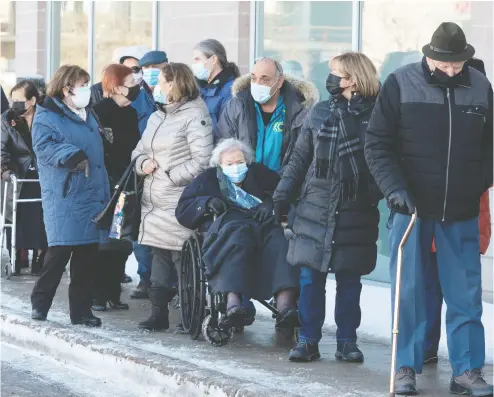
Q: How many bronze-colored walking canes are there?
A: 1